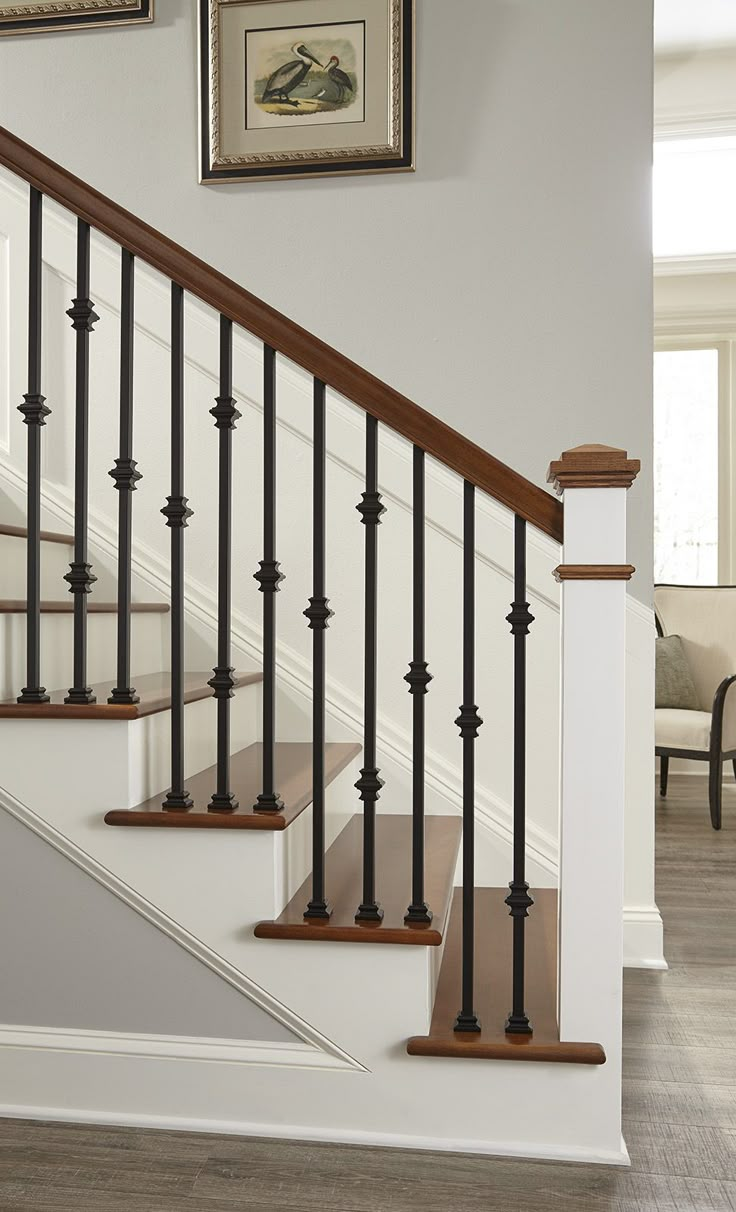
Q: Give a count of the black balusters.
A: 11